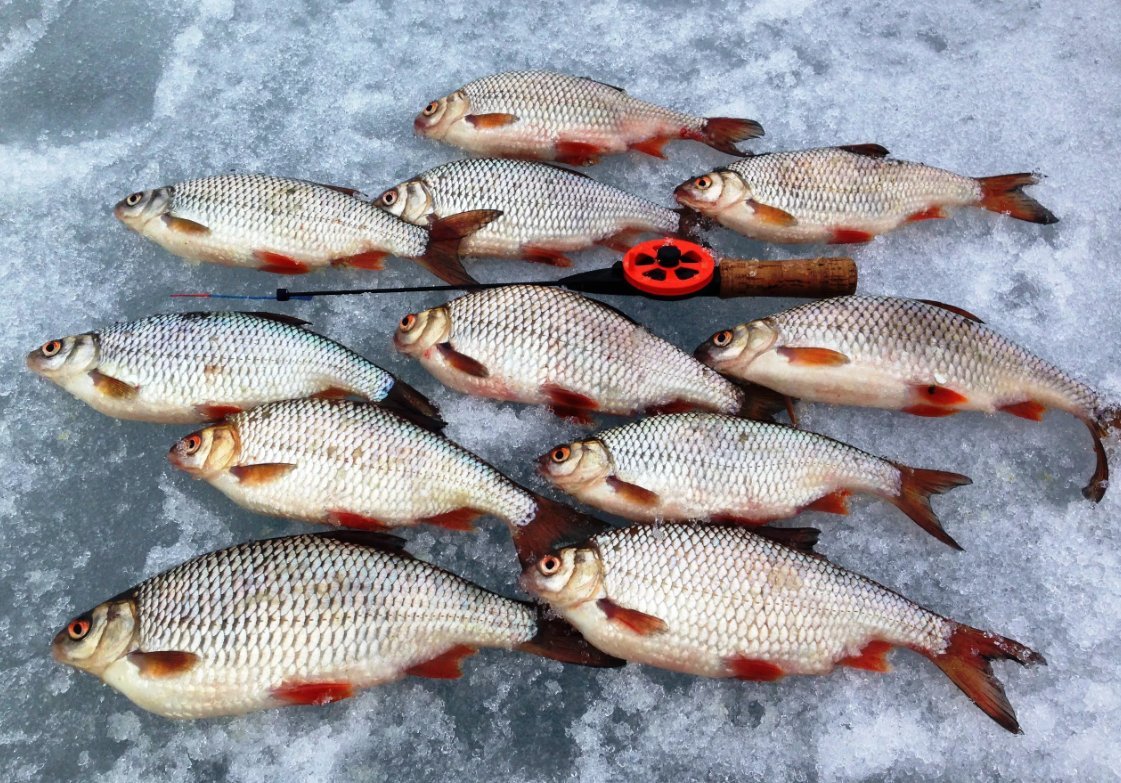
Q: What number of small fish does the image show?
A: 11